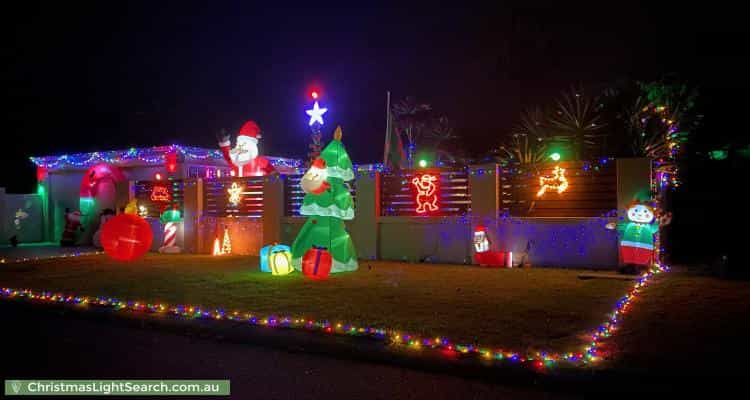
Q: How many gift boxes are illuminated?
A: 3